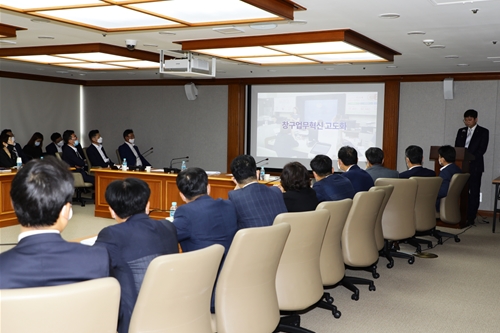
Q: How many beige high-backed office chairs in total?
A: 10